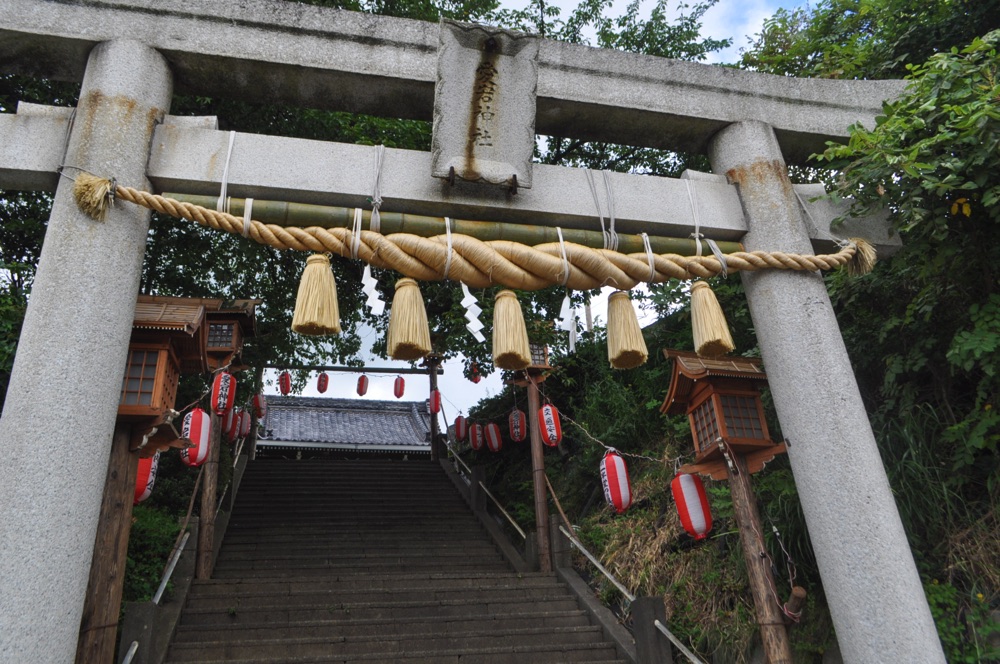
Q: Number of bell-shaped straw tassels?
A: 5